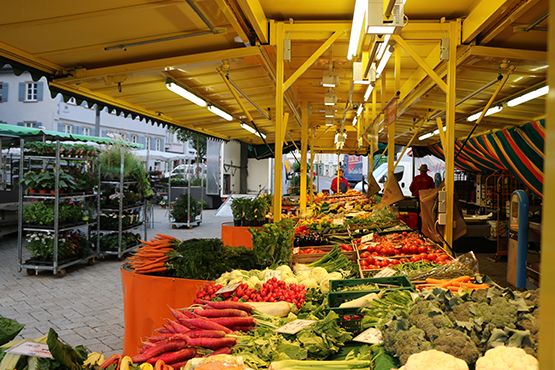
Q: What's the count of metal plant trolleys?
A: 3